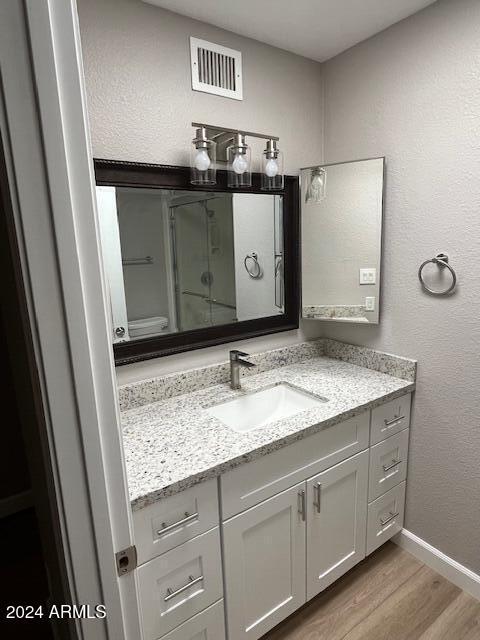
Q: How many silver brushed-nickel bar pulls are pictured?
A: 7